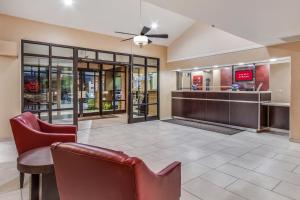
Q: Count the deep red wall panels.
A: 2